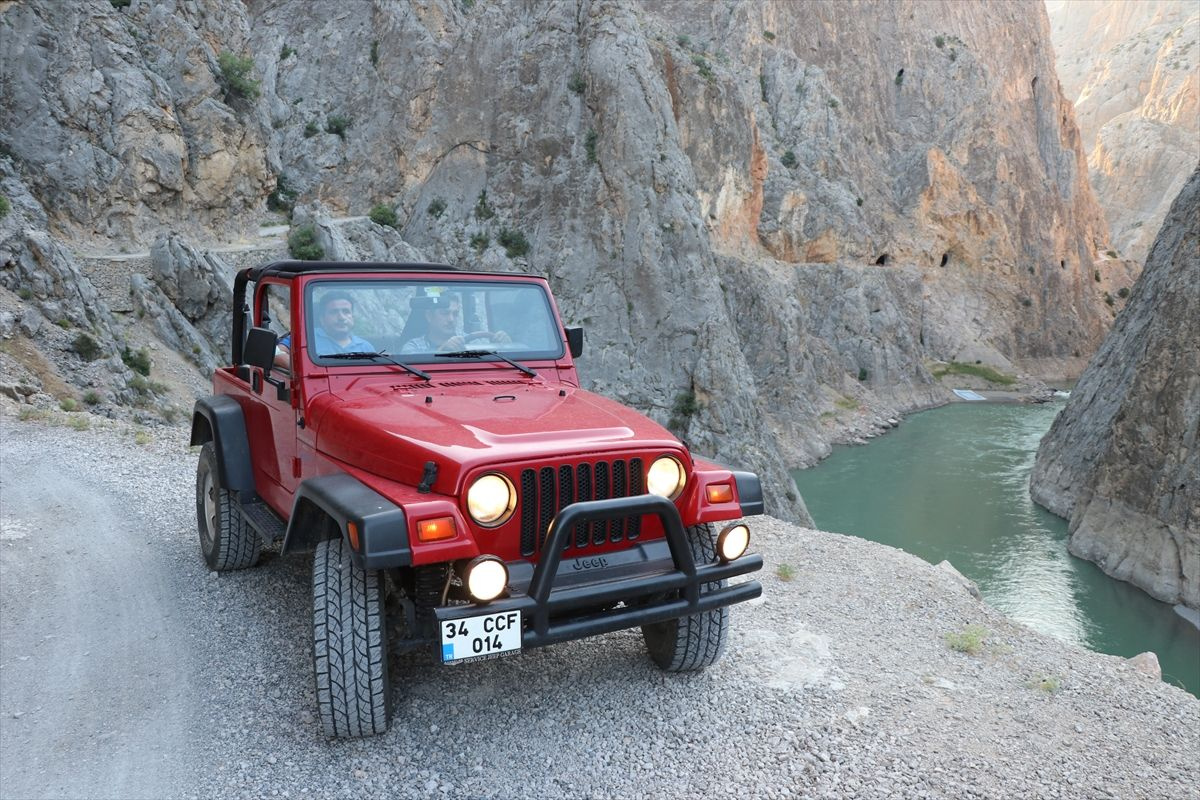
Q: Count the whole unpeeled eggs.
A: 0